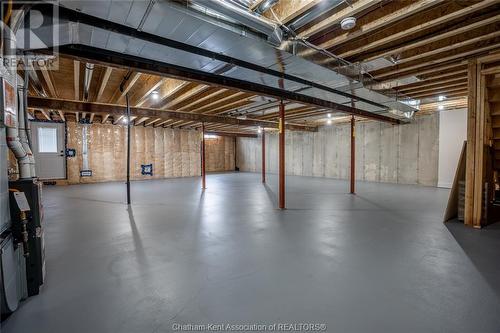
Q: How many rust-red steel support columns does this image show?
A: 4